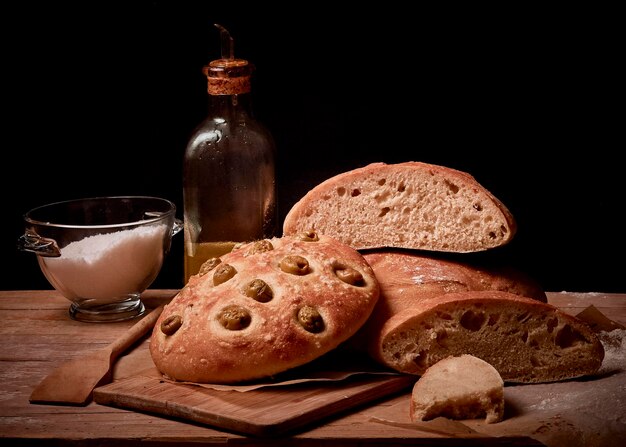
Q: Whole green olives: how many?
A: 10